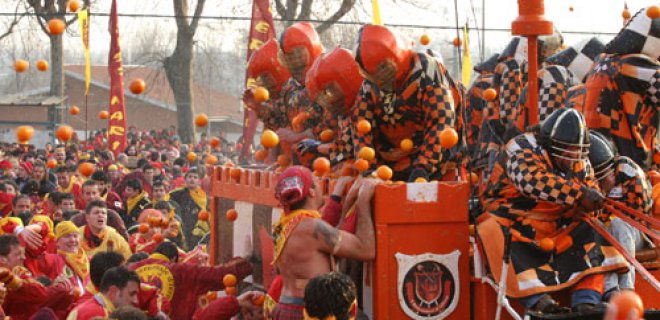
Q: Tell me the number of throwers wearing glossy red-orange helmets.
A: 4